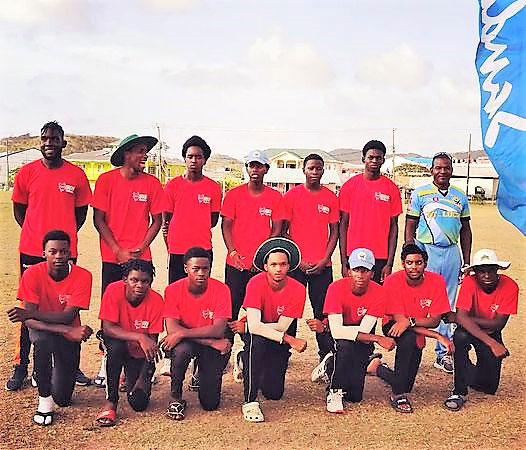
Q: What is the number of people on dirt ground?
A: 14